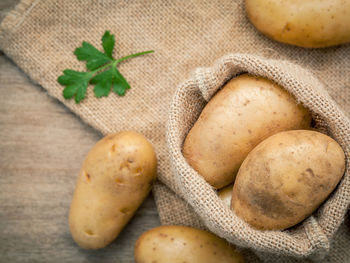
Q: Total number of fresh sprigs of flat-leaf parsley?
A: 1